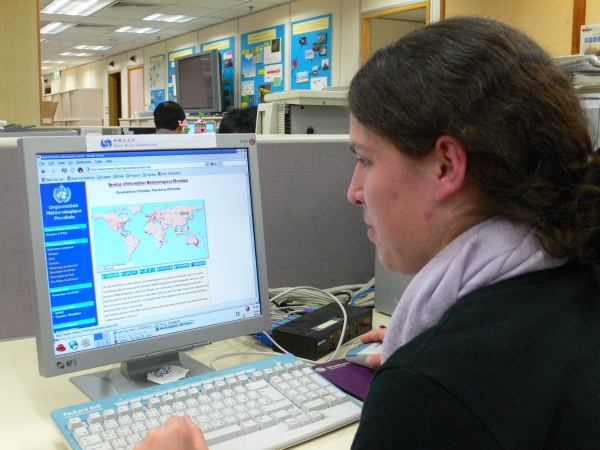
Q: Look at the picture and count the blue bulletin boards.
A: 5